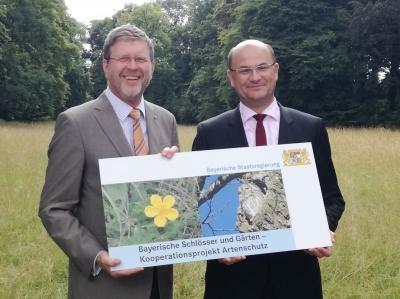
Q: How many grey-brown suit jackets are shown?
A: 1